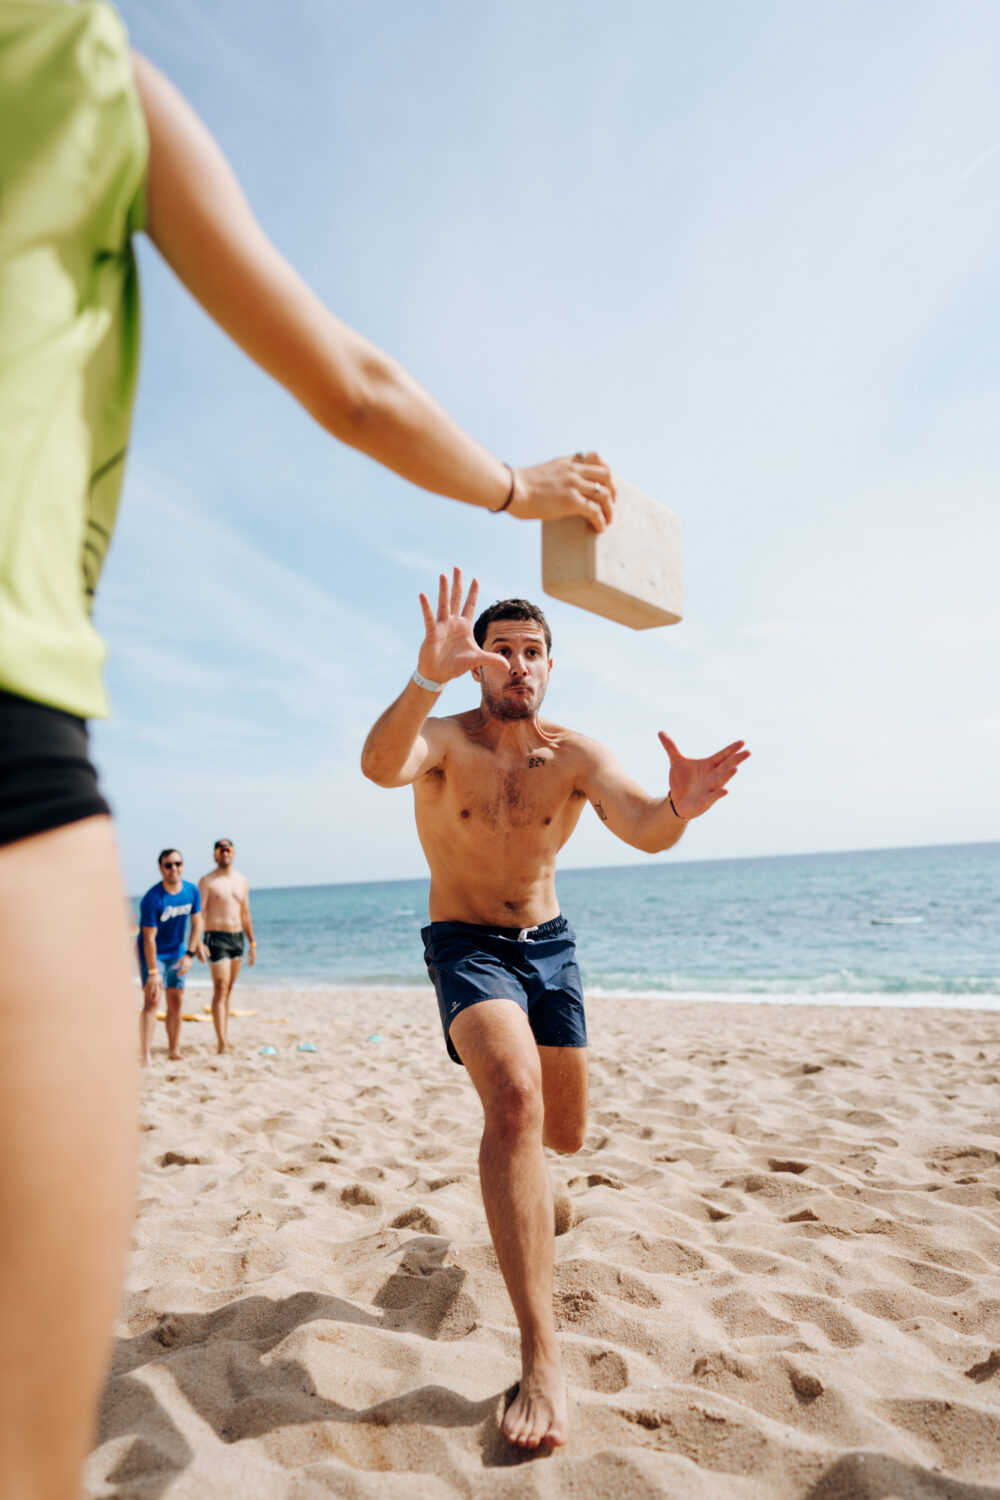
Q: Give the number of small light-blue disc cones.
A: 3